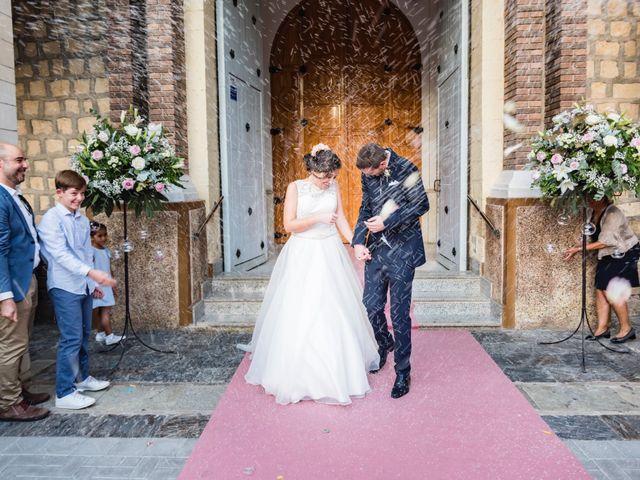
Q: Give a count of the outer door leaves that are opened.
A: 2